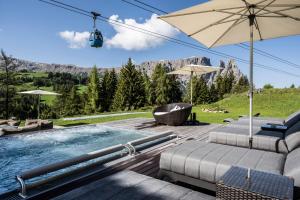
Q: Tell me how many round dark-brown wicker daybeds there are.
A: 1